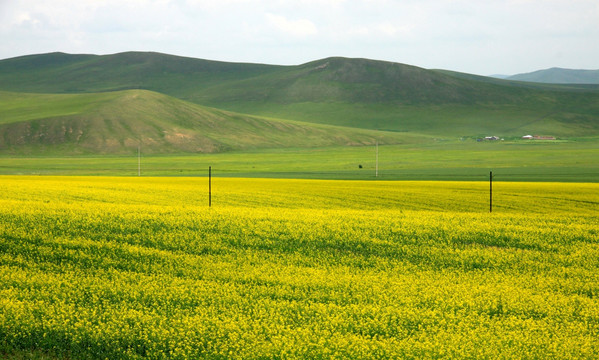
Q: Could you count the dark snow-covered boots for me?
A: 0